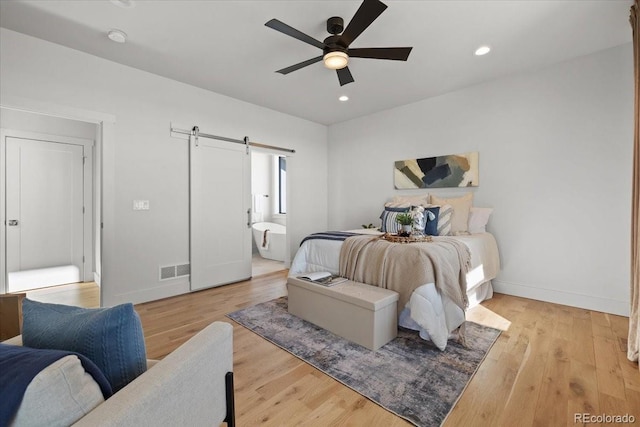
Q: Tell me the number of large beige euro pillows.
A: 2